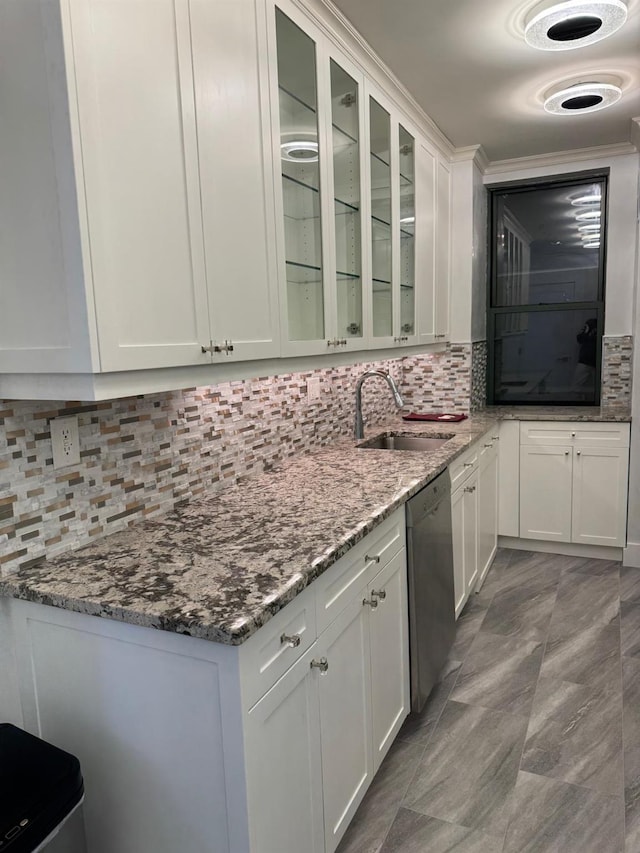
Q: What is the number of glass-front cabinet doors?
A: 4